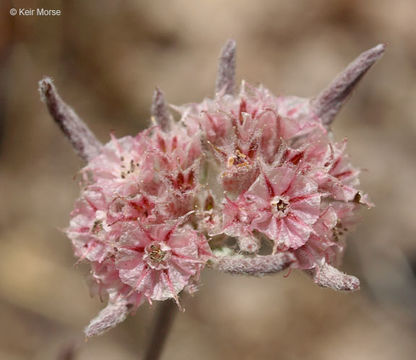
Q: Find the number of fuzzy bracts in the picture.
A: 7